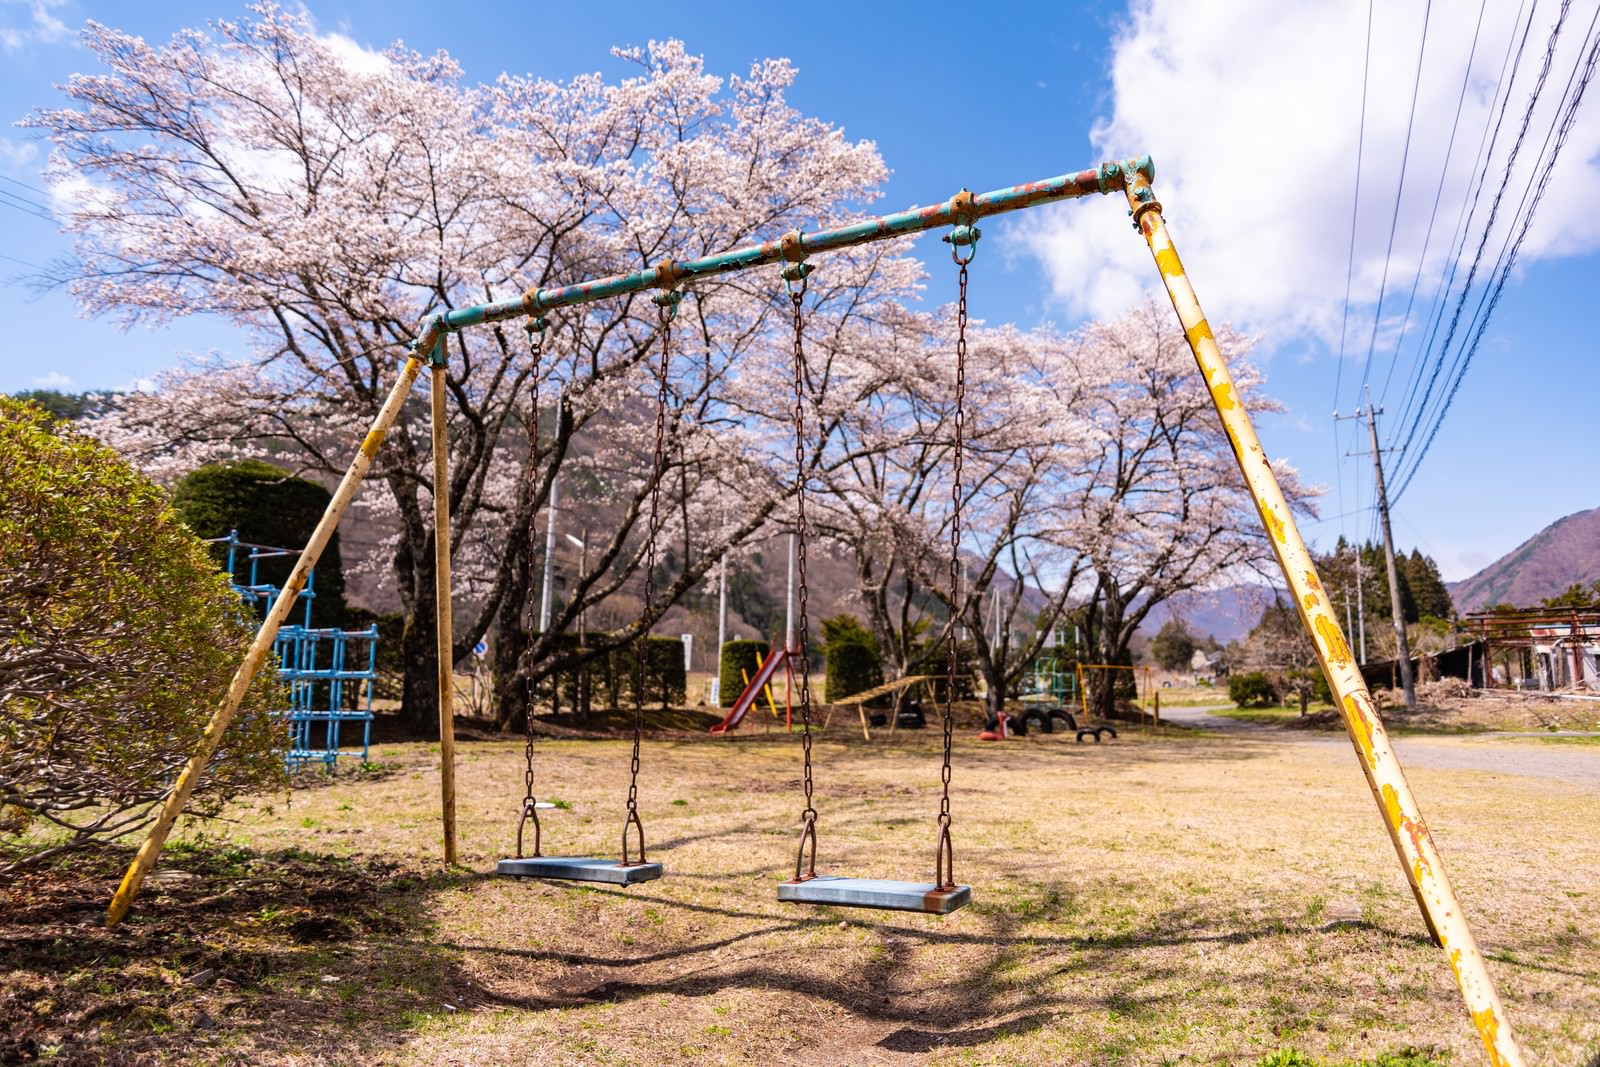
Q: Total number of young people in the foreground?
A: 0